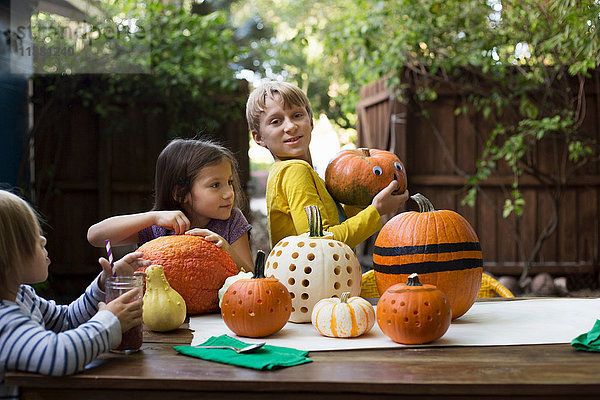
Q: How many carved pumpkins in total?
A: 3